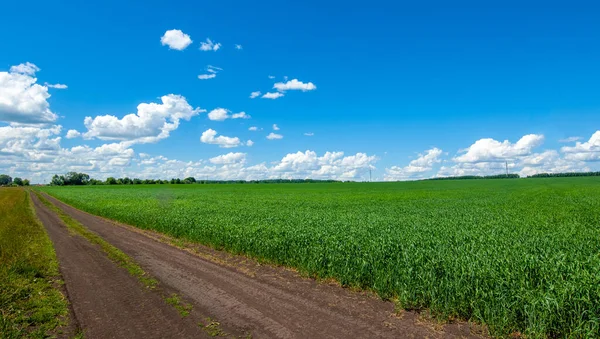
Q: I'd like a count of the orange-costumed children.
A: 0